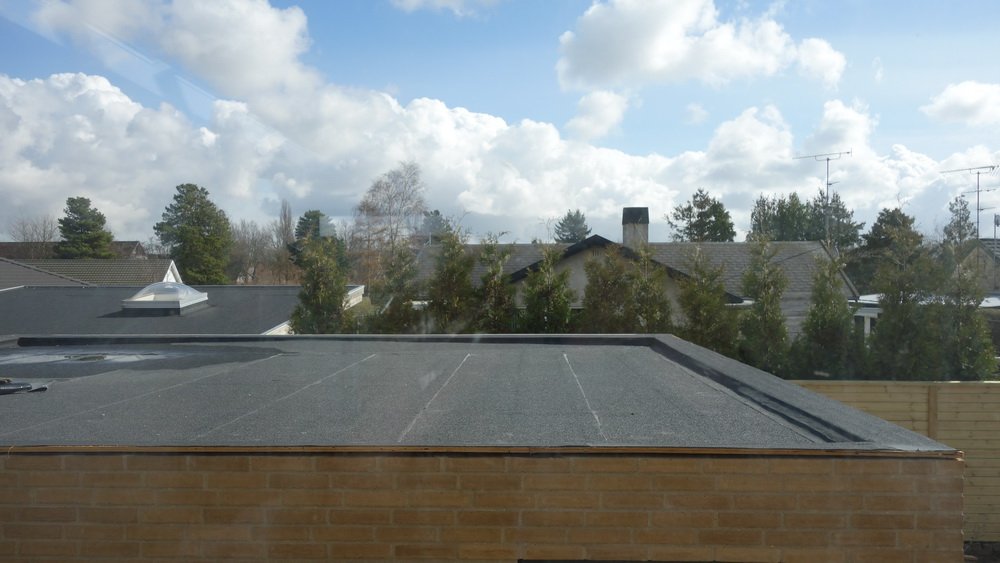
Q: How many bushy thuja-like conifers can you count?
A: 12